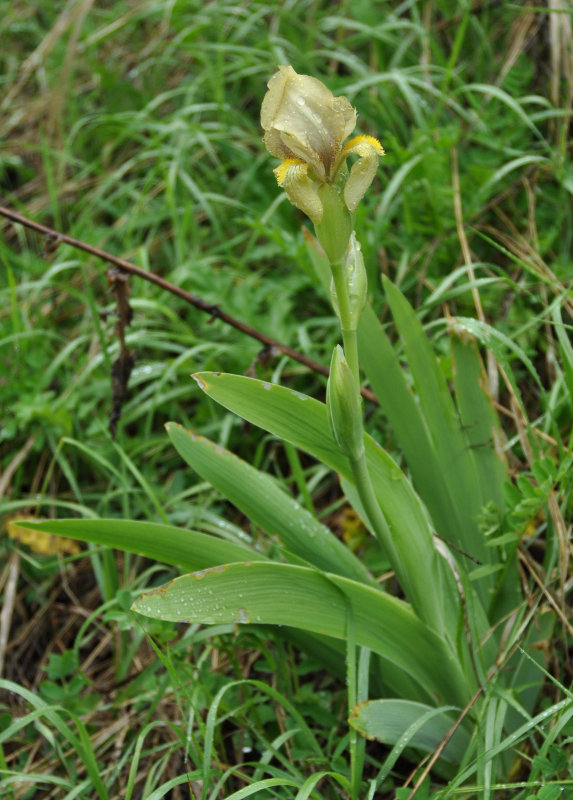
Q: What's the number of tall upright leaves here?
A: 3